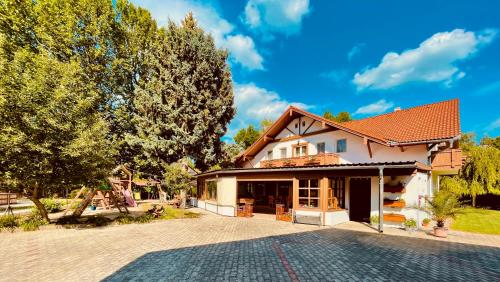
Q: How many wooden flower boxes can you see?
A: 3